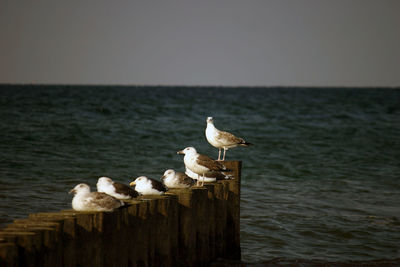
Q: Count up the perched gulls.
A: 7